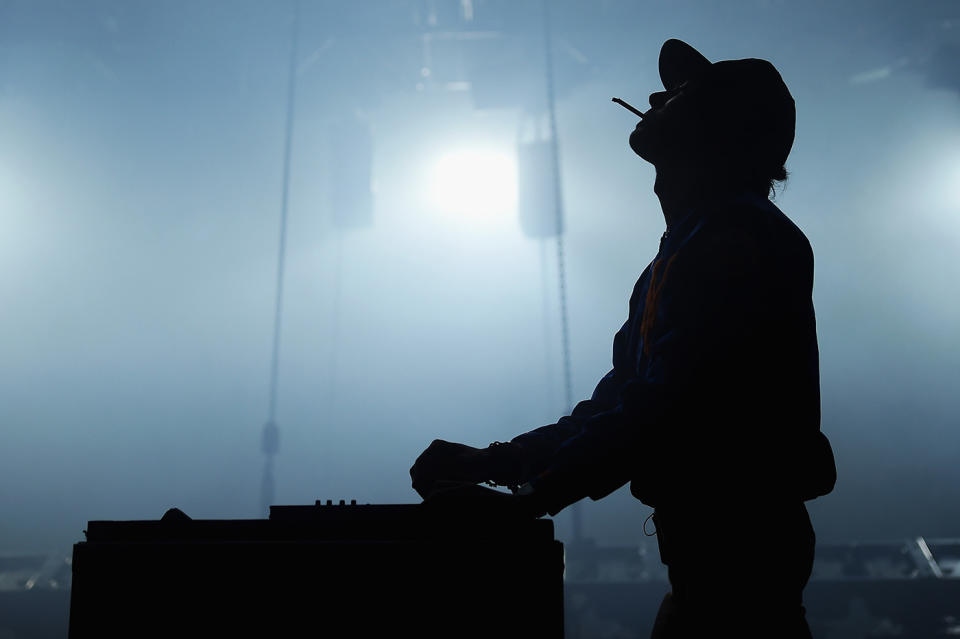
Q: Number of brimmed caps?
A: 1